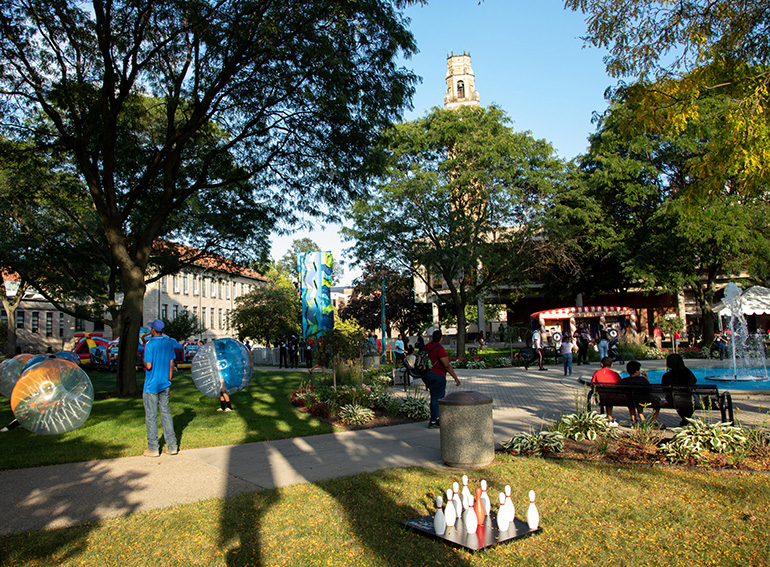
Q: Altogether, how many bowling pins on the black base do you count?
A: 10